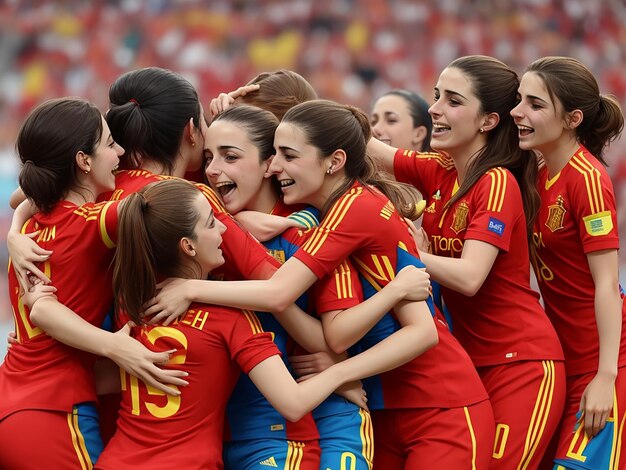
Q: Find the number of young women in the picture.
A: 9